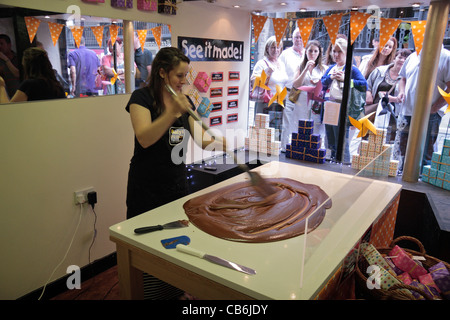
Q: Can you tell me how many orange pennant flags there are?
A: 14